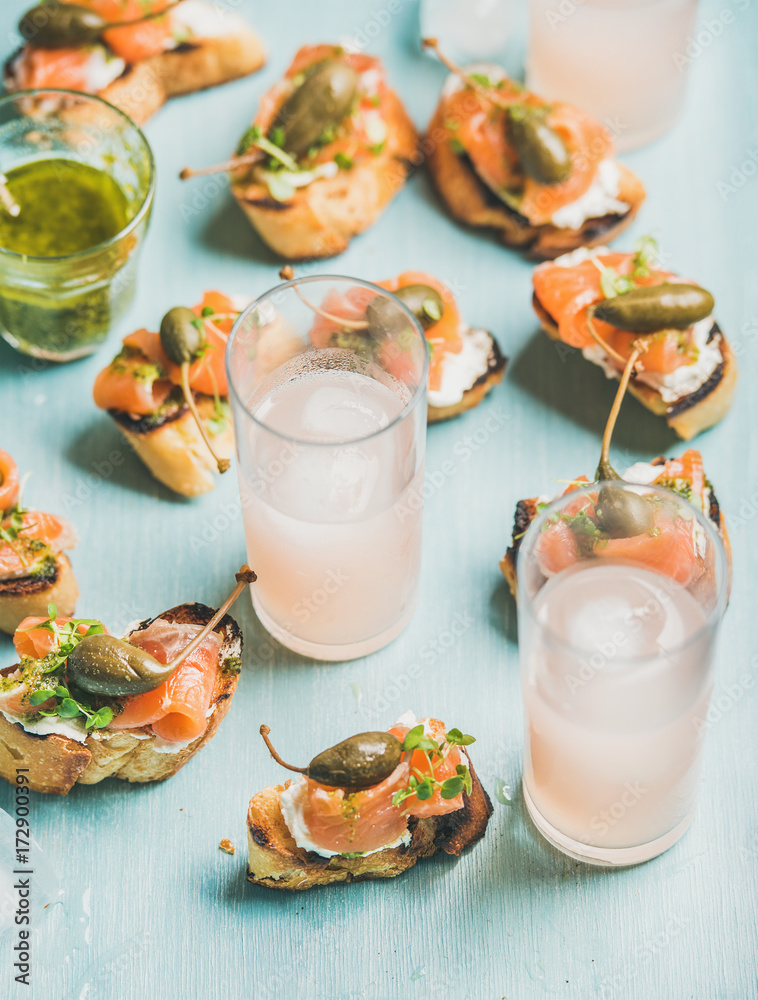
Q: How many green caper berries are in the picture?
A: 9